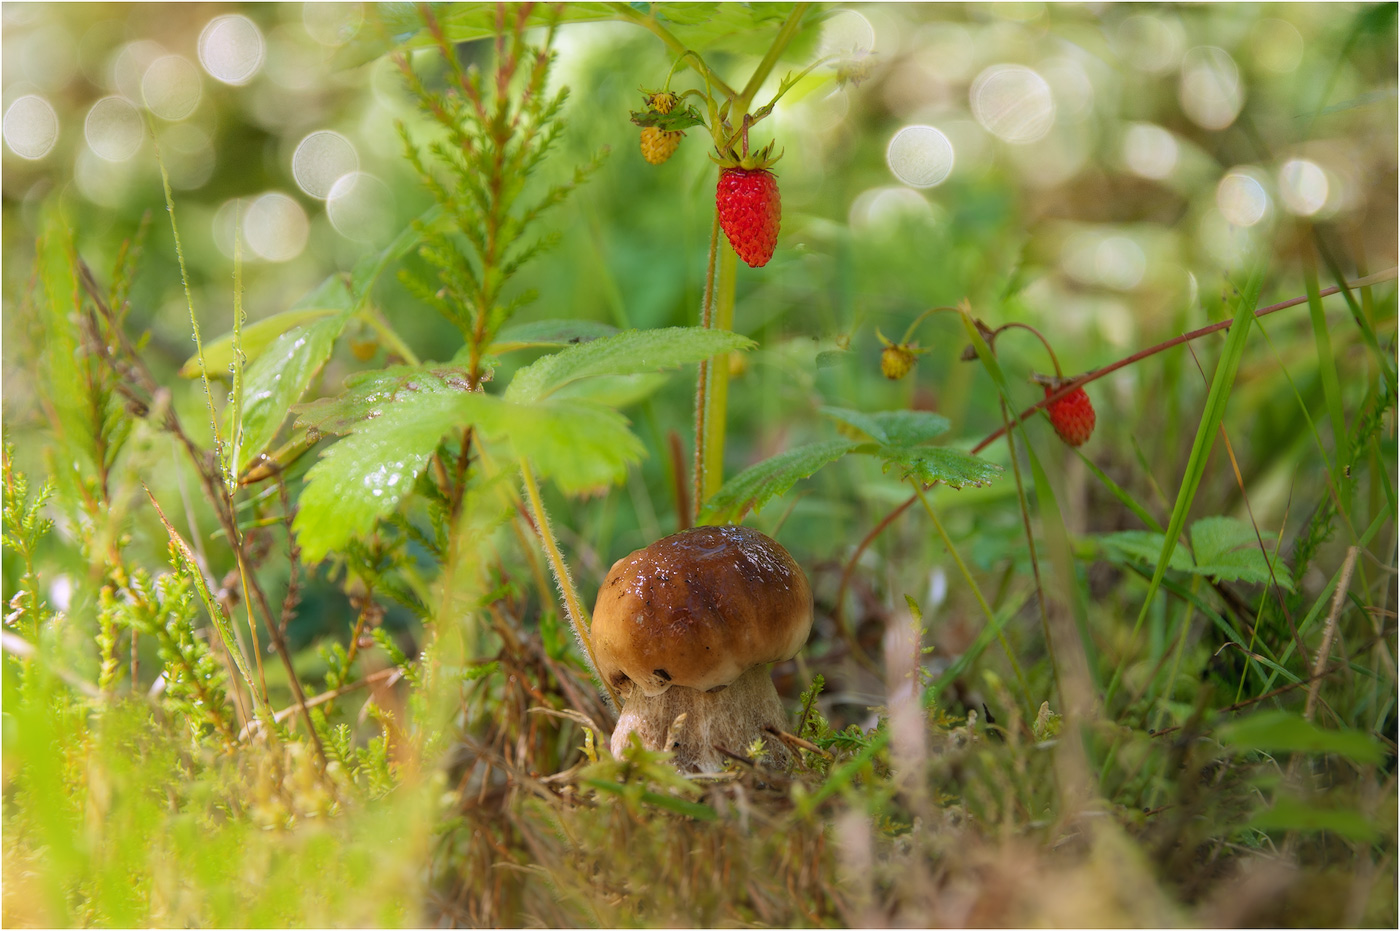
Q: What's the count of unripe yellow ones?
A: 3